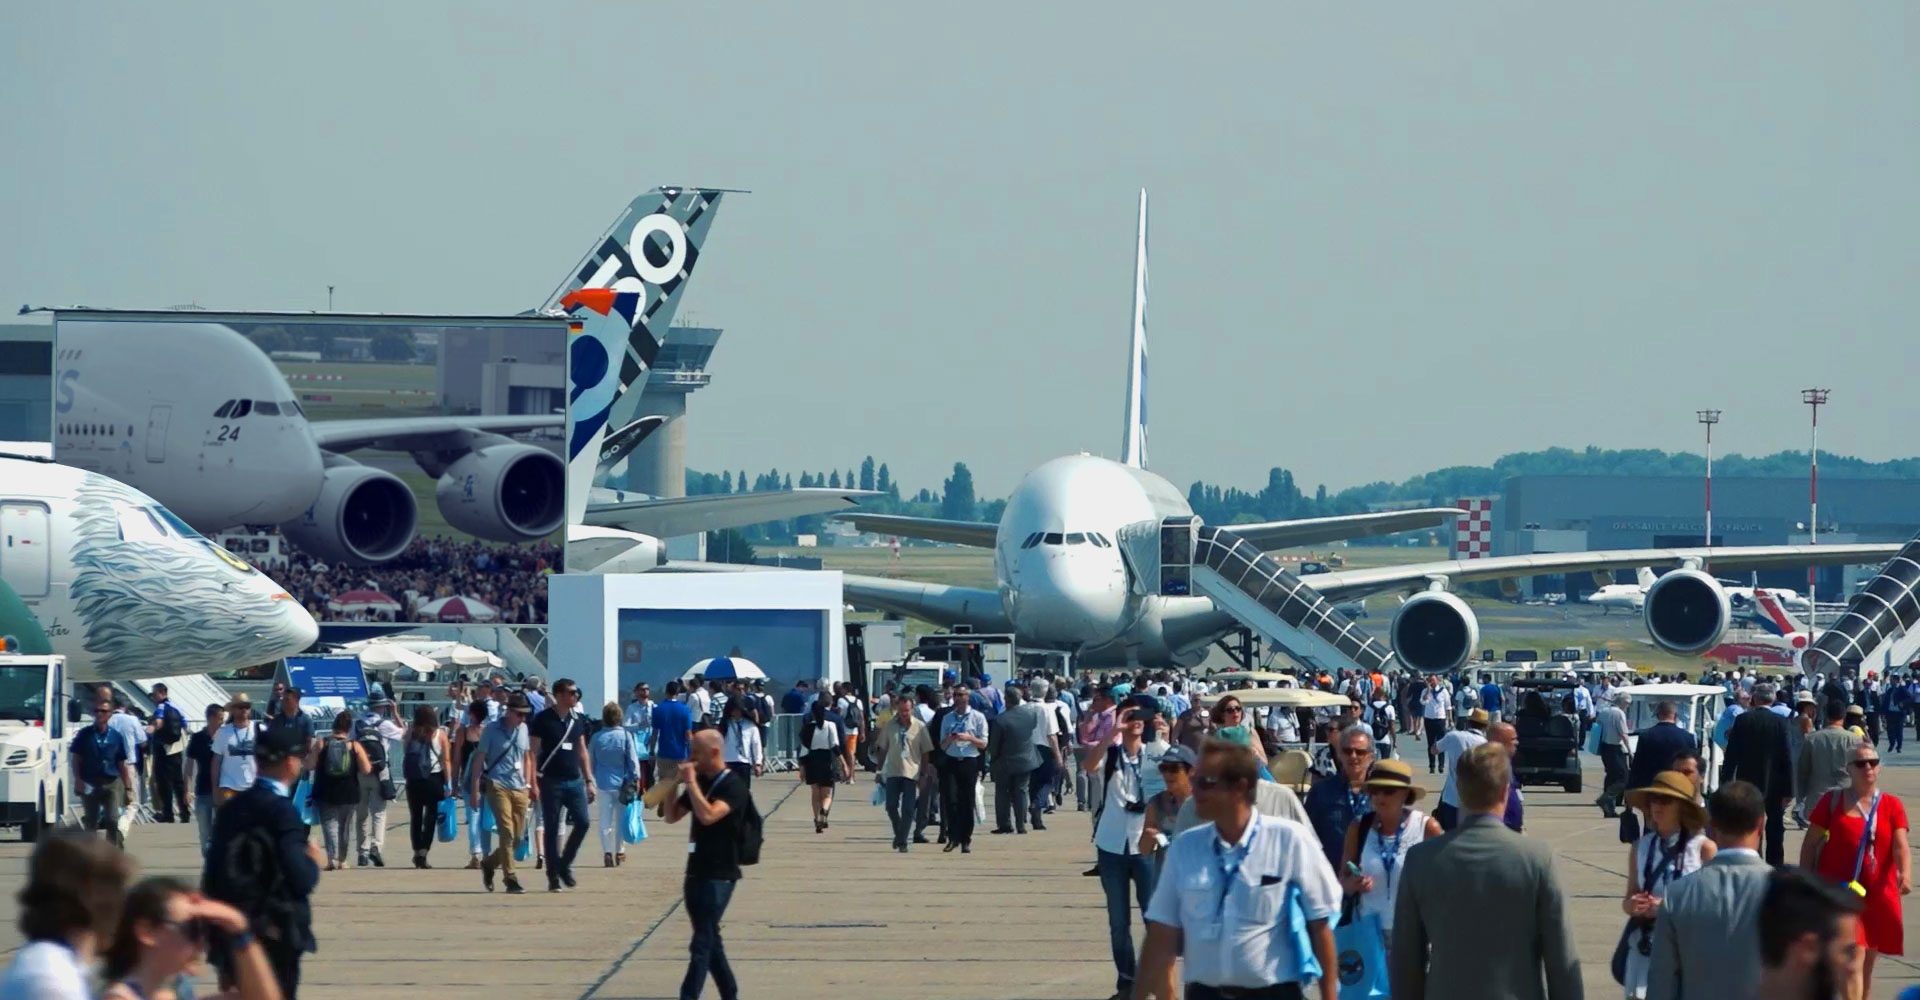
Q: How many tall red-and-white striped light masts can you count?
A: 2